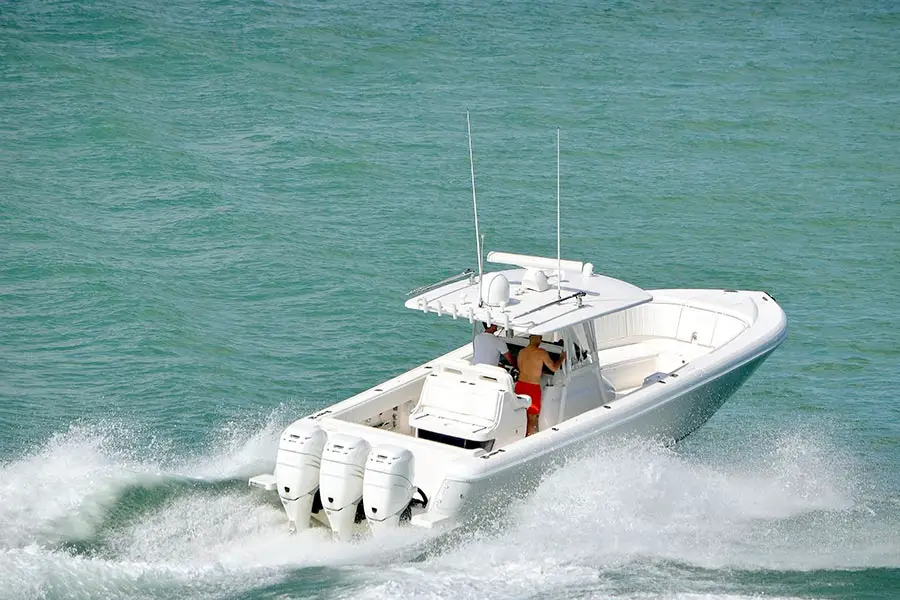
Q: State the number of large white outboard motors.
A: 3